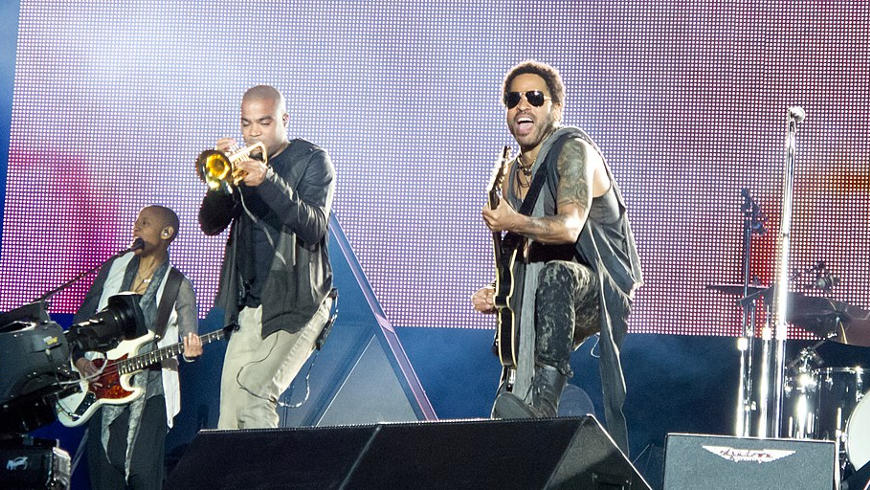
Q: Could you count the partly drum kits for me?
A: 1